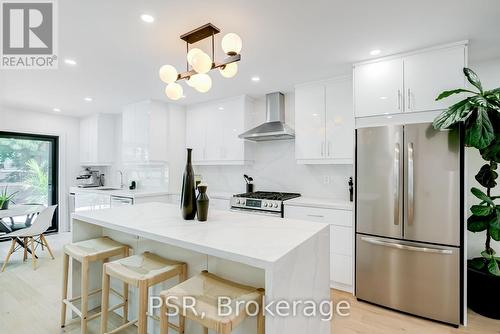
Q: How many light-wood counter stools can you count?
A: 3